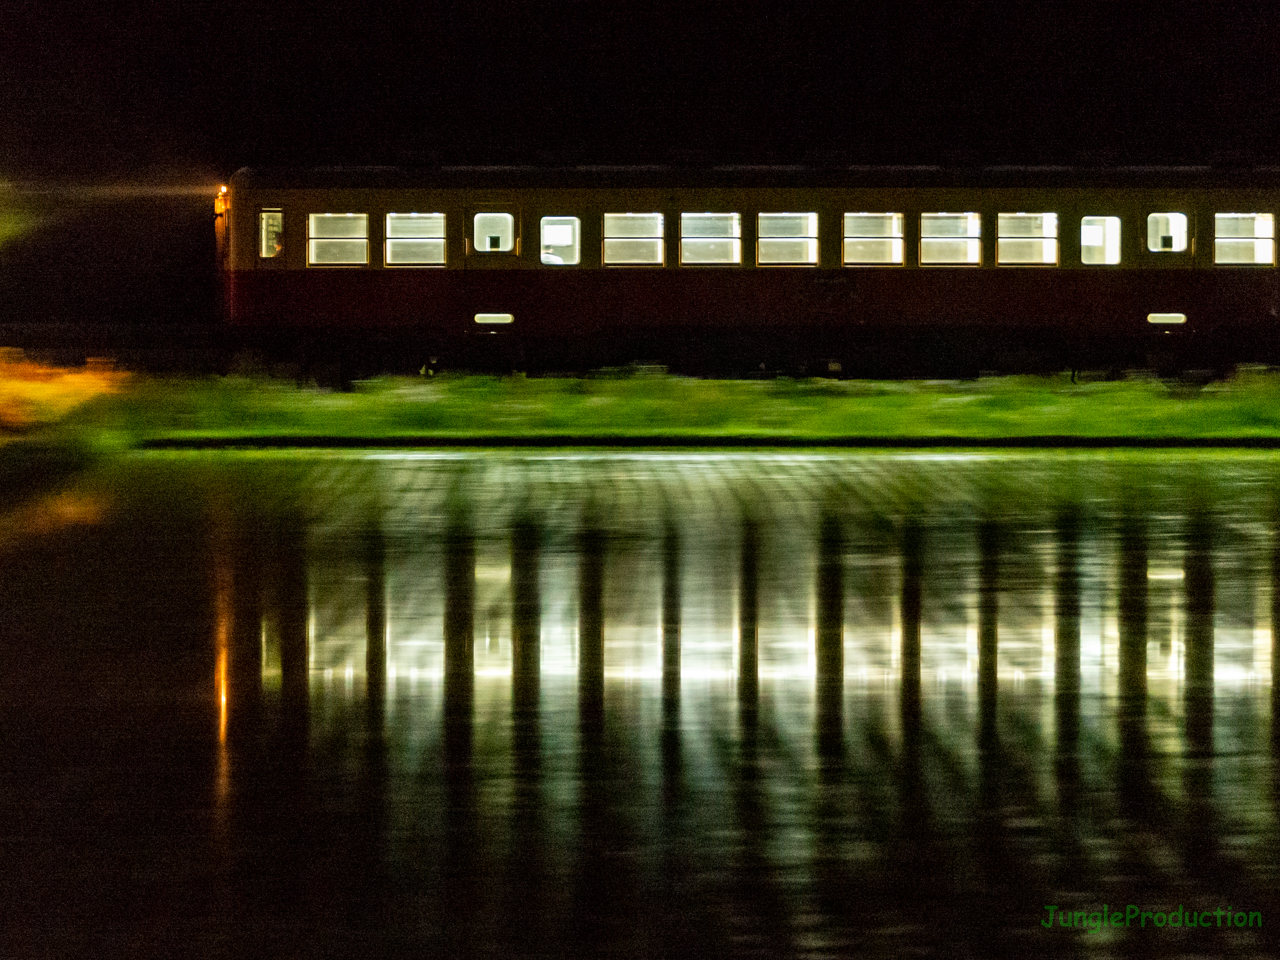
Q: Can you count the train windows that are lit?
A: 14